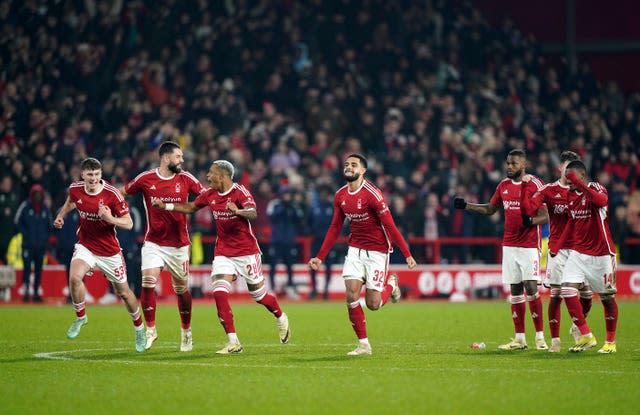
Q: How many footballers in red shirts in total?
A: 7